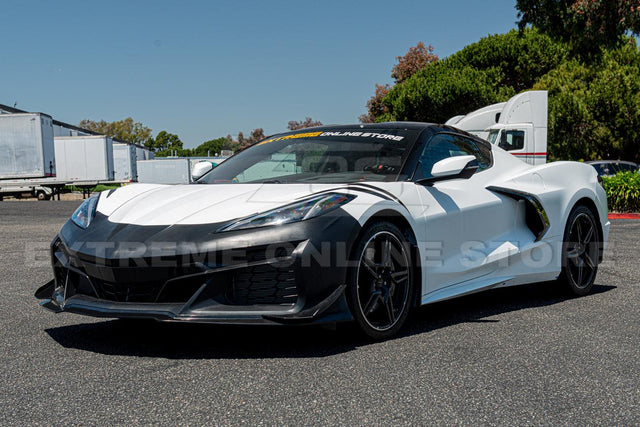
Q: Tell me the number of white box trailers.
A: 4